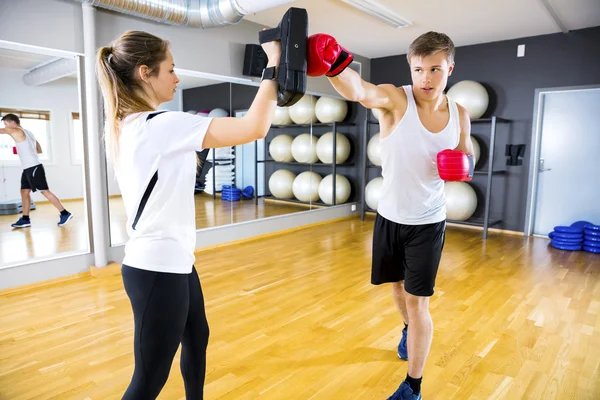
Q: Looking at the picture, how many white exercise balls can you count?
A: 15